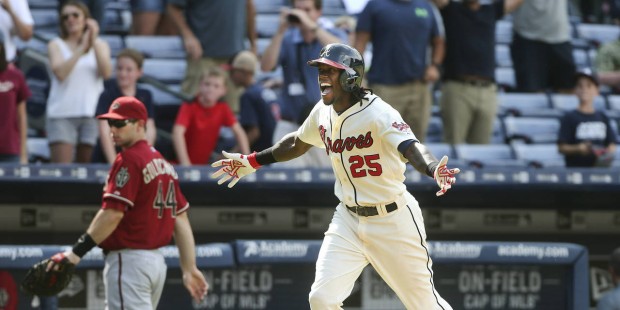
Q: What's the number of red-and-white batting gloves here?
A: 2